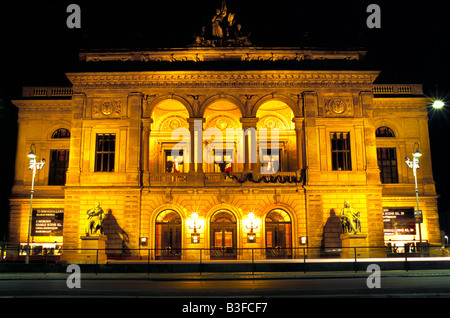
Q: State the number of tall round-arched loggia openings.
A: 3